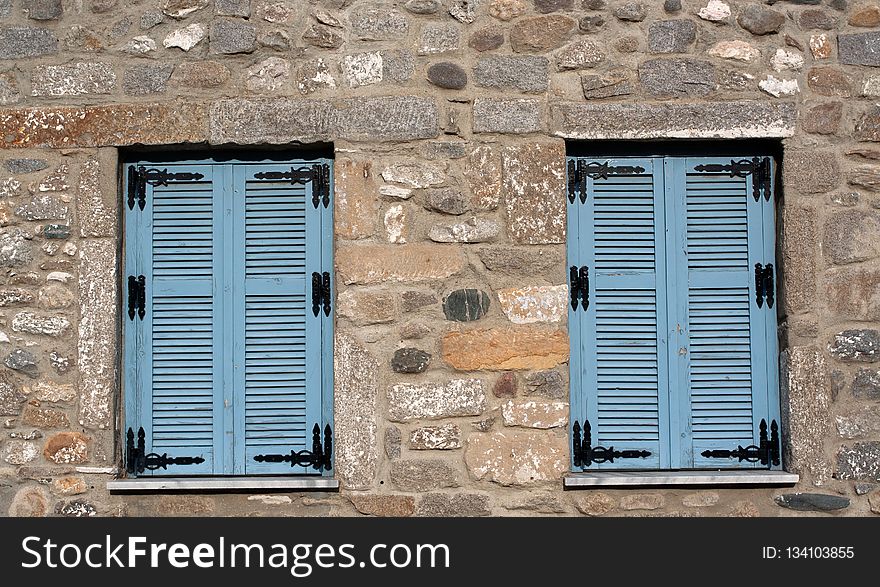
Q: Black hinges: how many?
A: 12